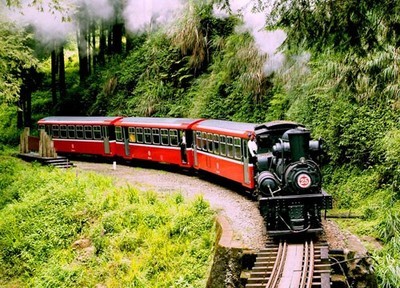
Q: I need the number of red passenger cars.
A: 3